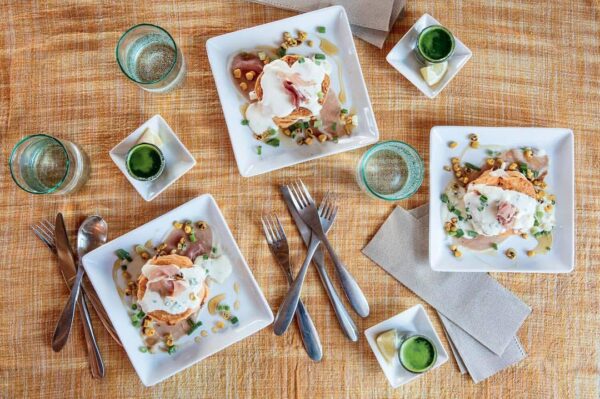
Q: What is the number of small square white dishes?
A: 3